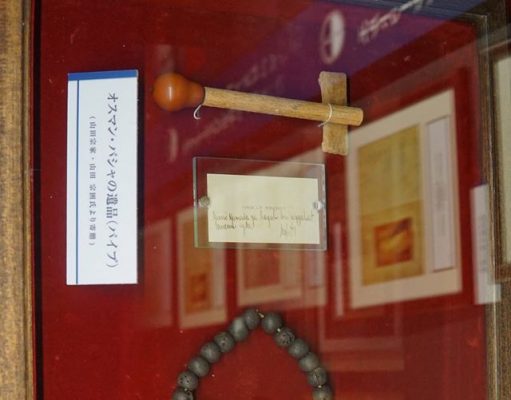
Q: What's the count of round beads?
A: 13